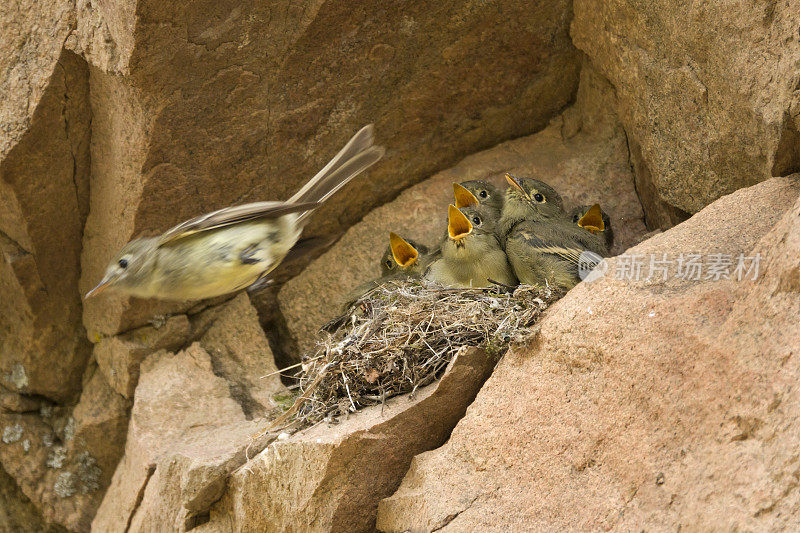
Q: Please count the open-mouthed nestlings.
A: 4